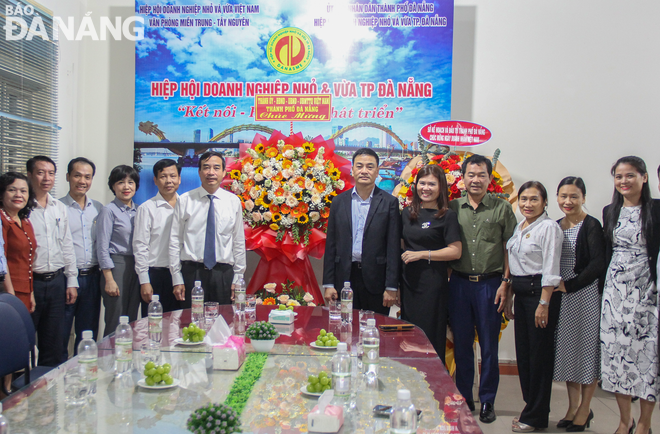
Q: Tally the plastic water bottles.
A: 10